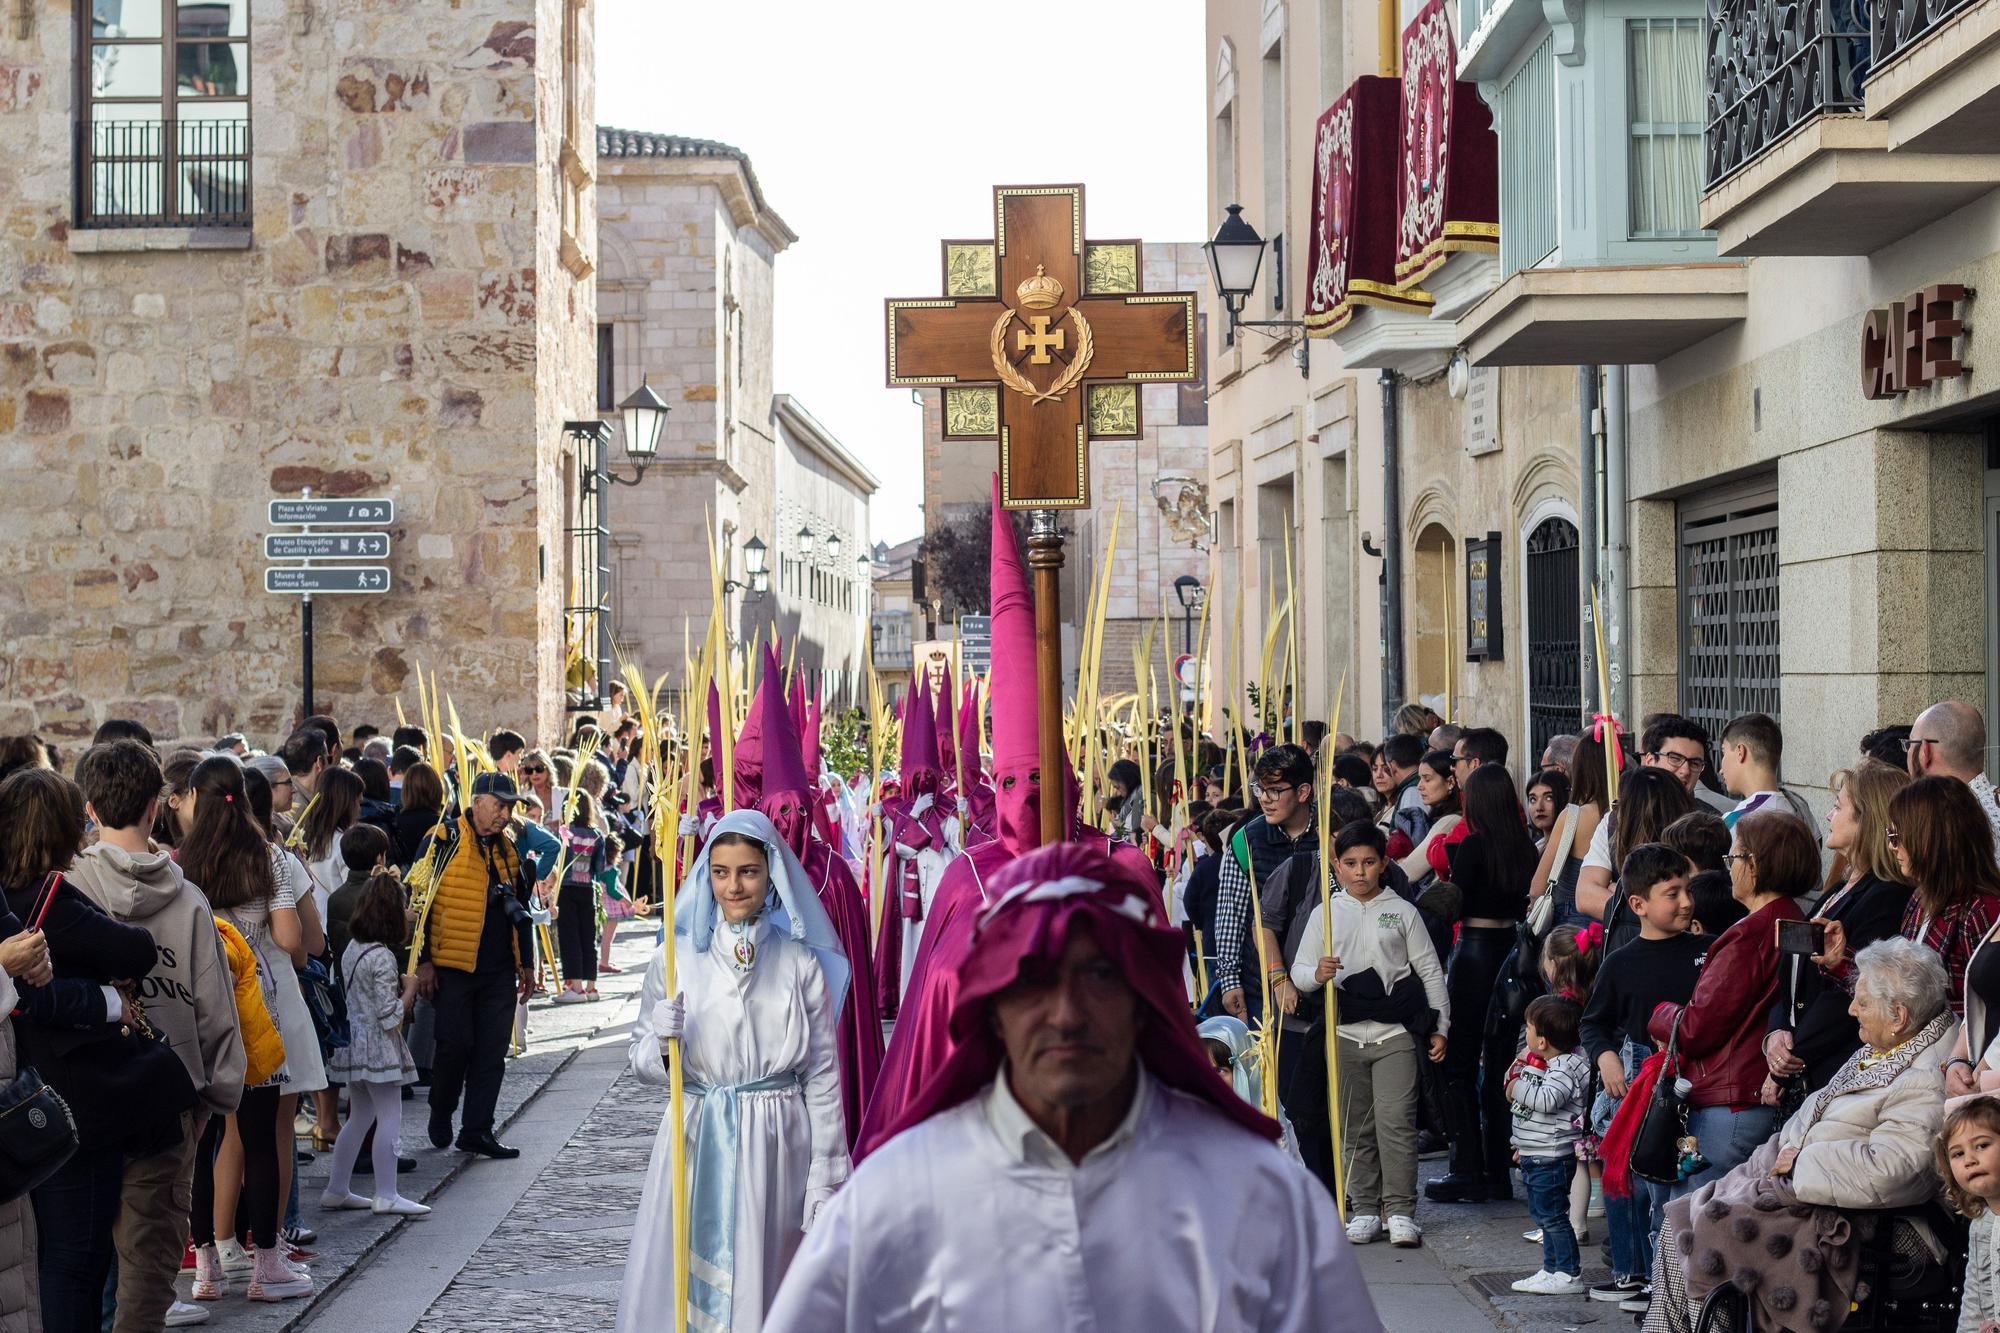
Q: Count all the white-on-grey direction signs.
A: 3